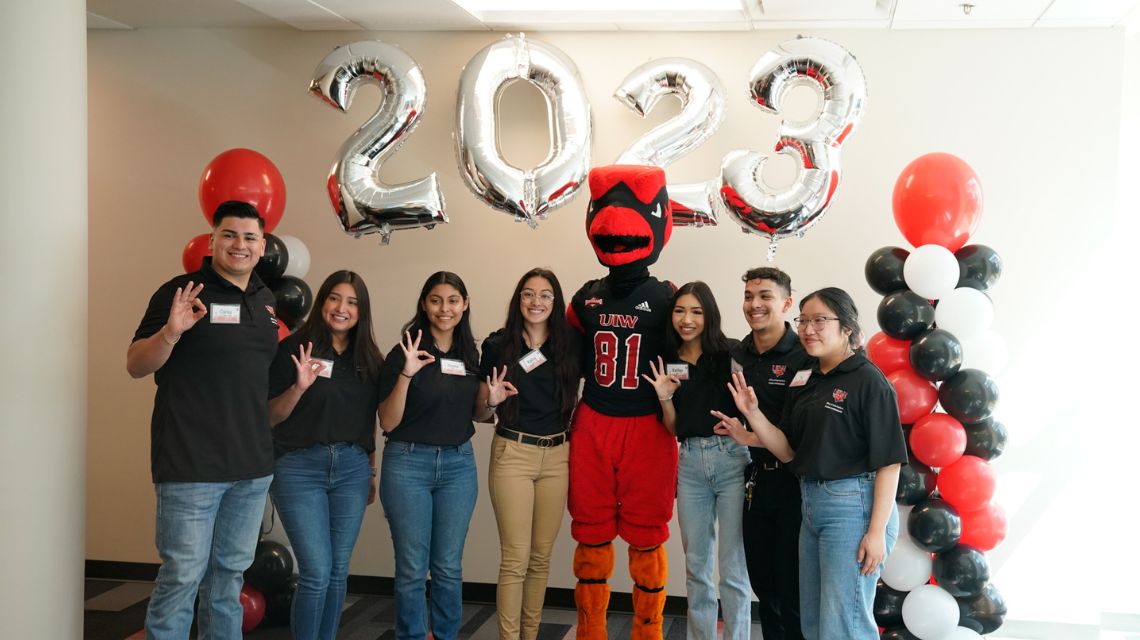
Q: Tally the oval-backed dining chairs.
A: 0